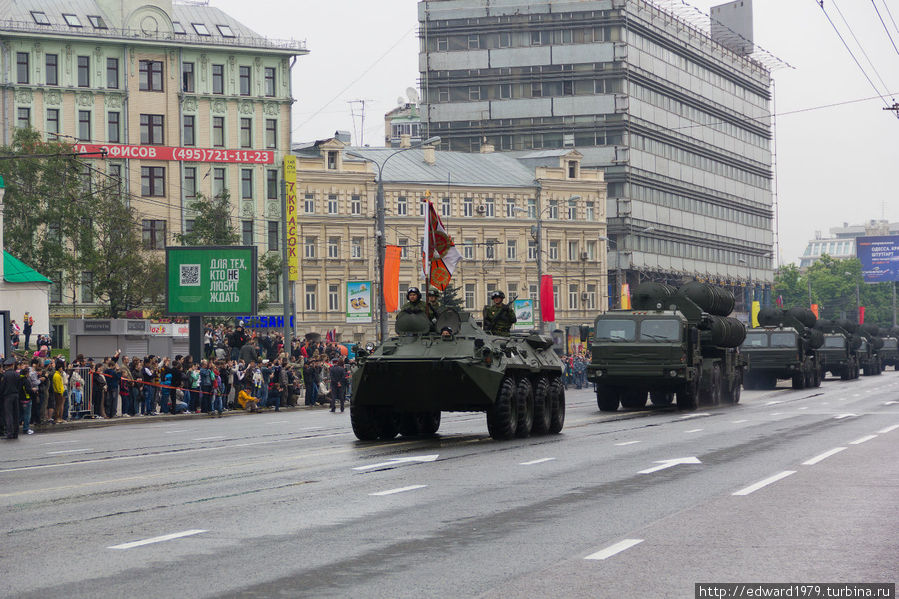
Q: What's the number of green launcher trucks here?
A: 5